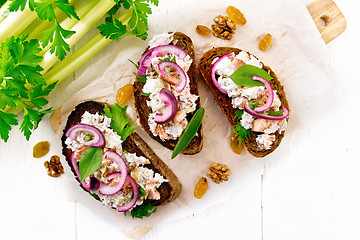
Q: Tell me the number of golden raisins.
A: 7